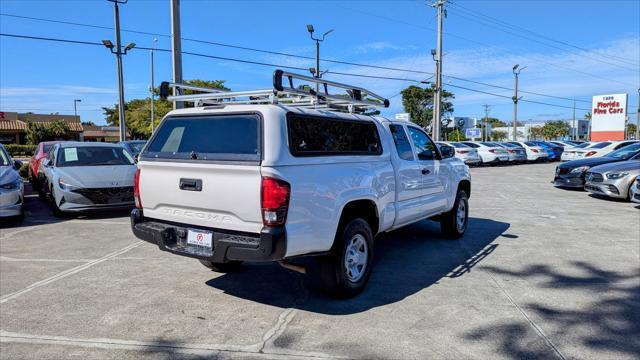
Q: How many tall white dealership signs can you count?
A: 1